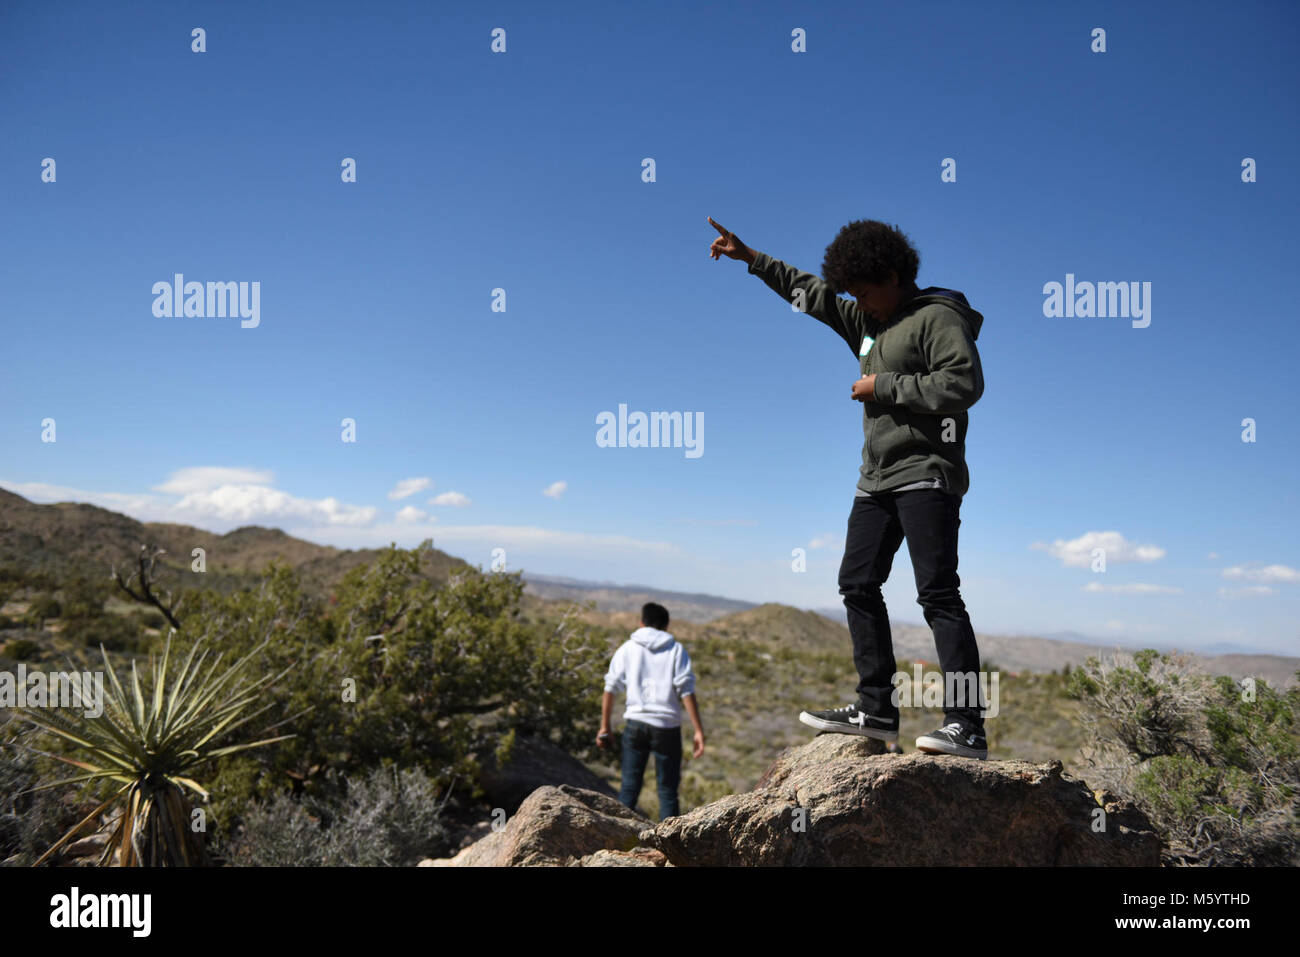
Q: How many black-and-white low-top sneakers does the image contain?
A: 2